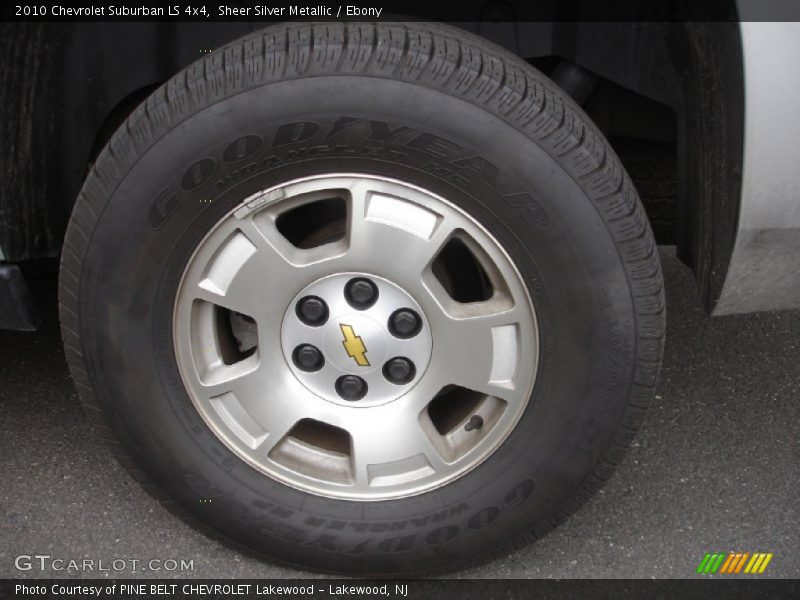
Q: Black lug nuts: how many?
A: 6